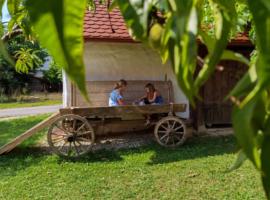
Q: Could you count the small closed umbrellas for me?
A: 0